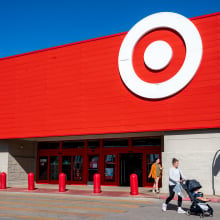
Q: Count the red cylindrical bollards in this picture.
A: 5